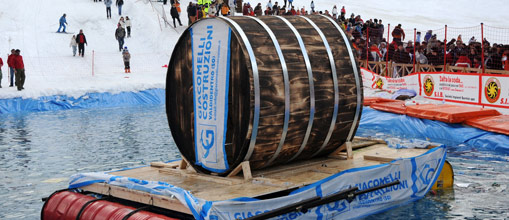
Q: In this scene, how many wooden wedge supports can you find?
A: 3